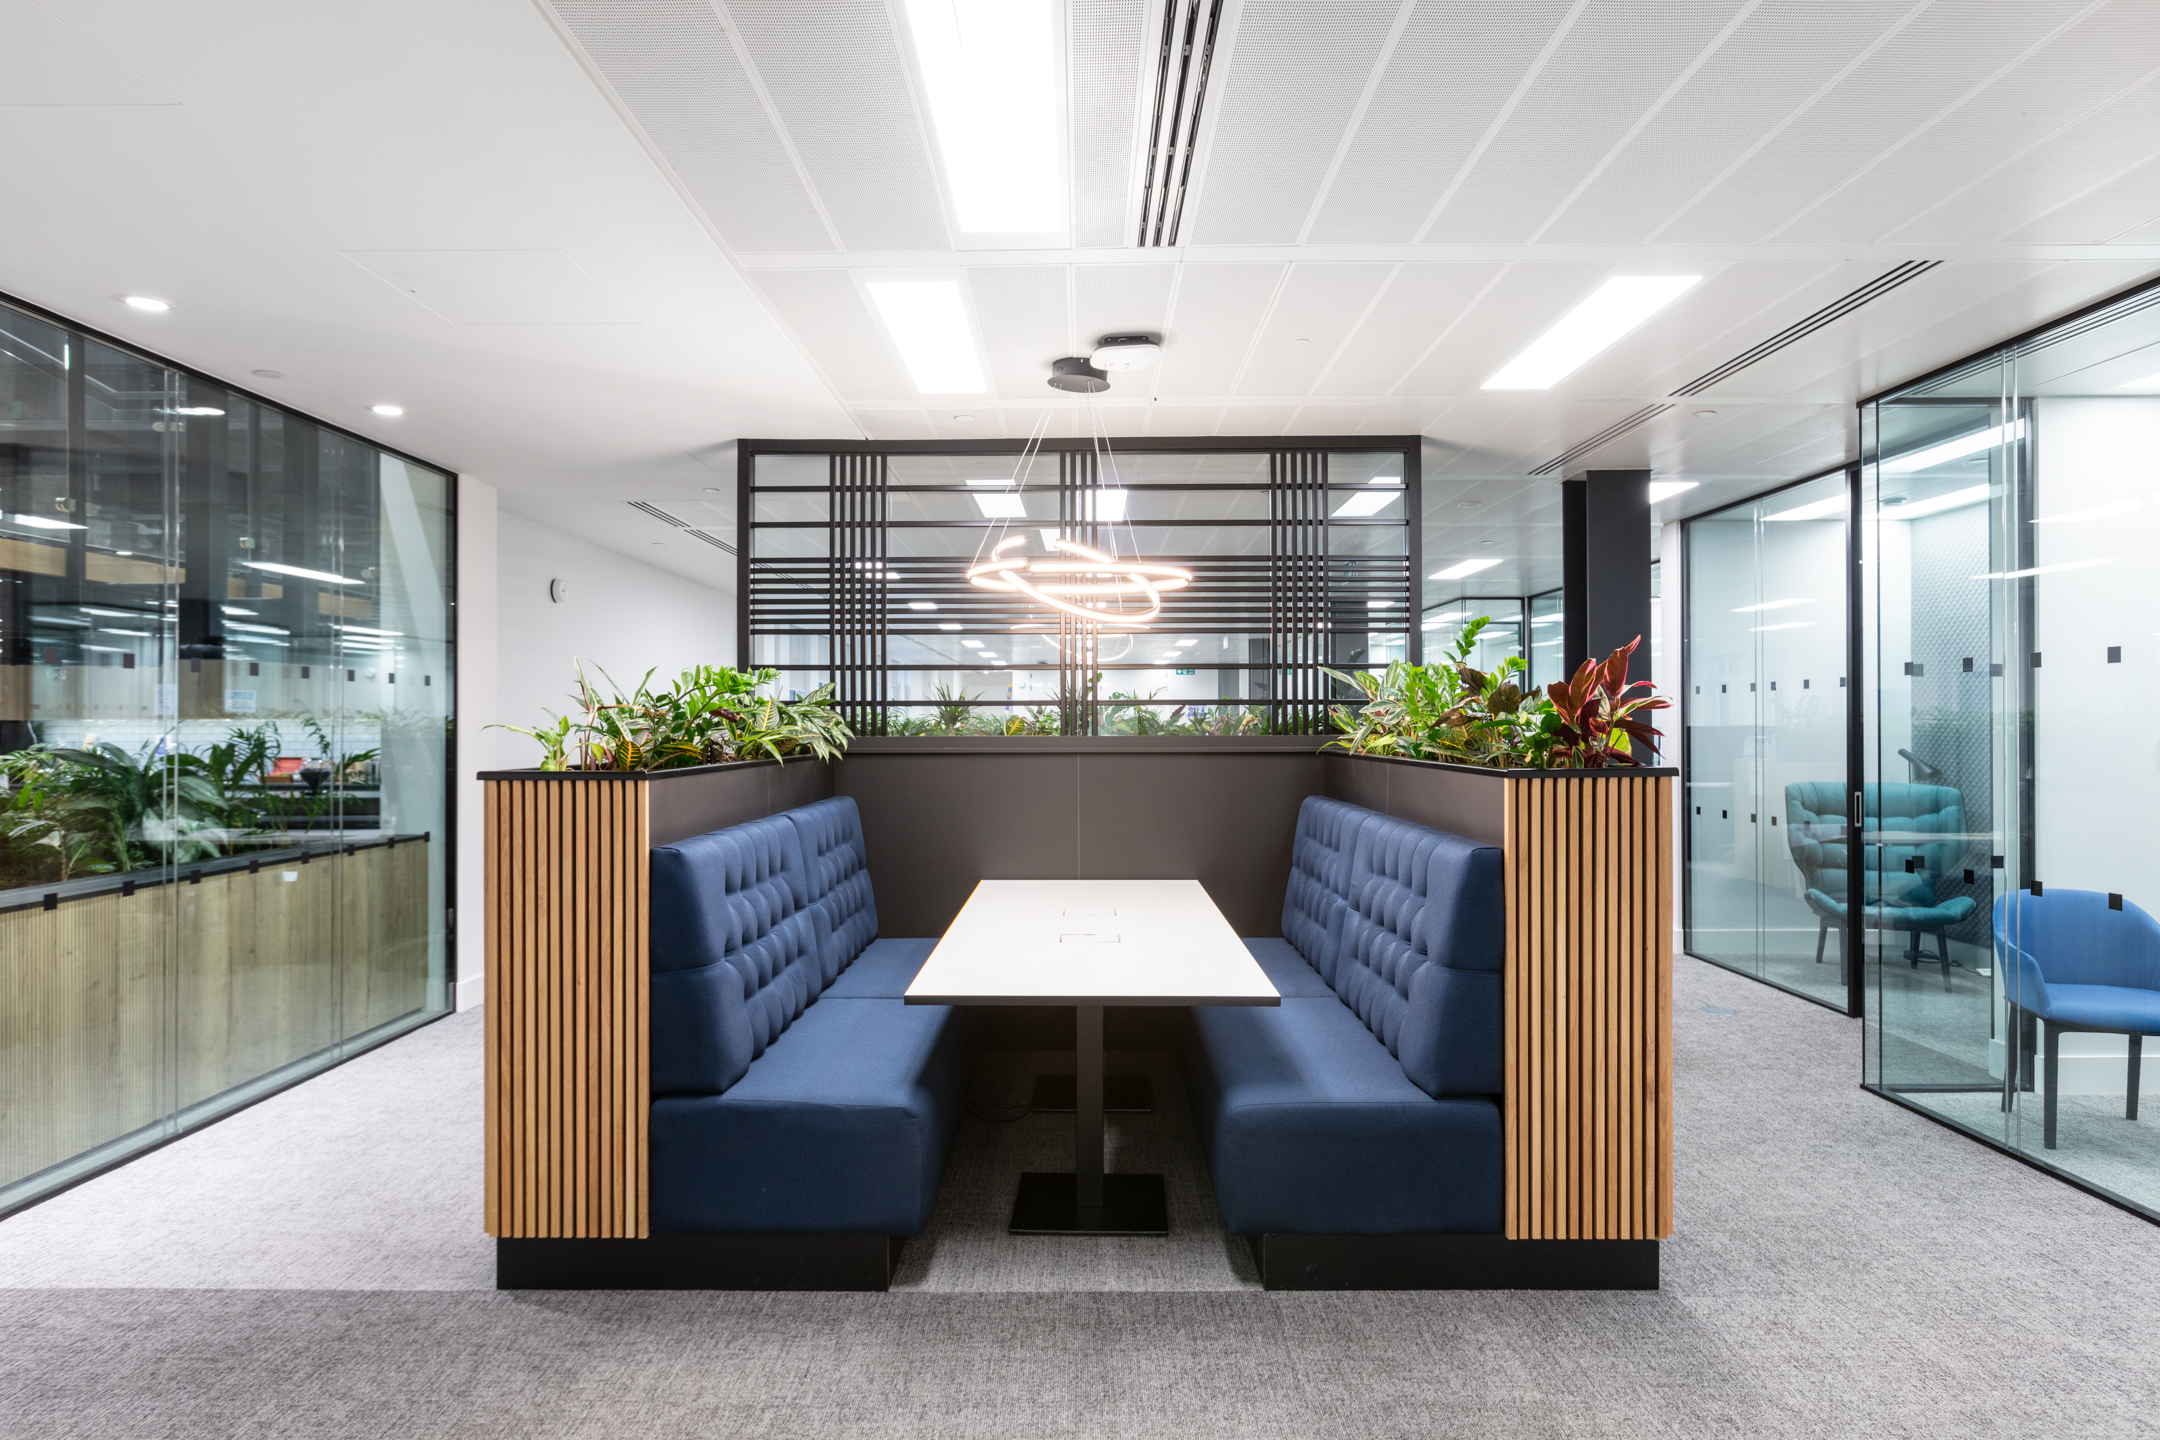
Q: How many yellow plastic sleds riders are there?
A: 0